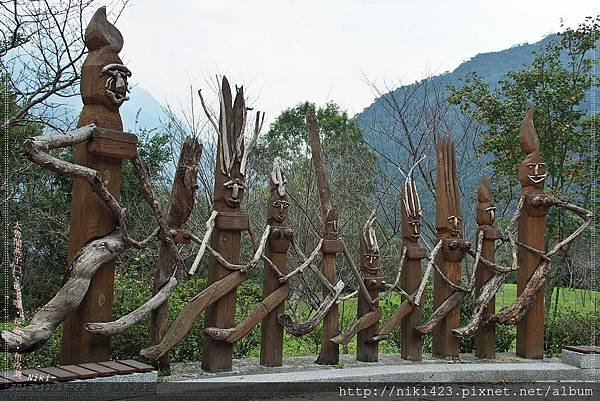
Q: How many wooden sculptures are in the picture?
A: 10